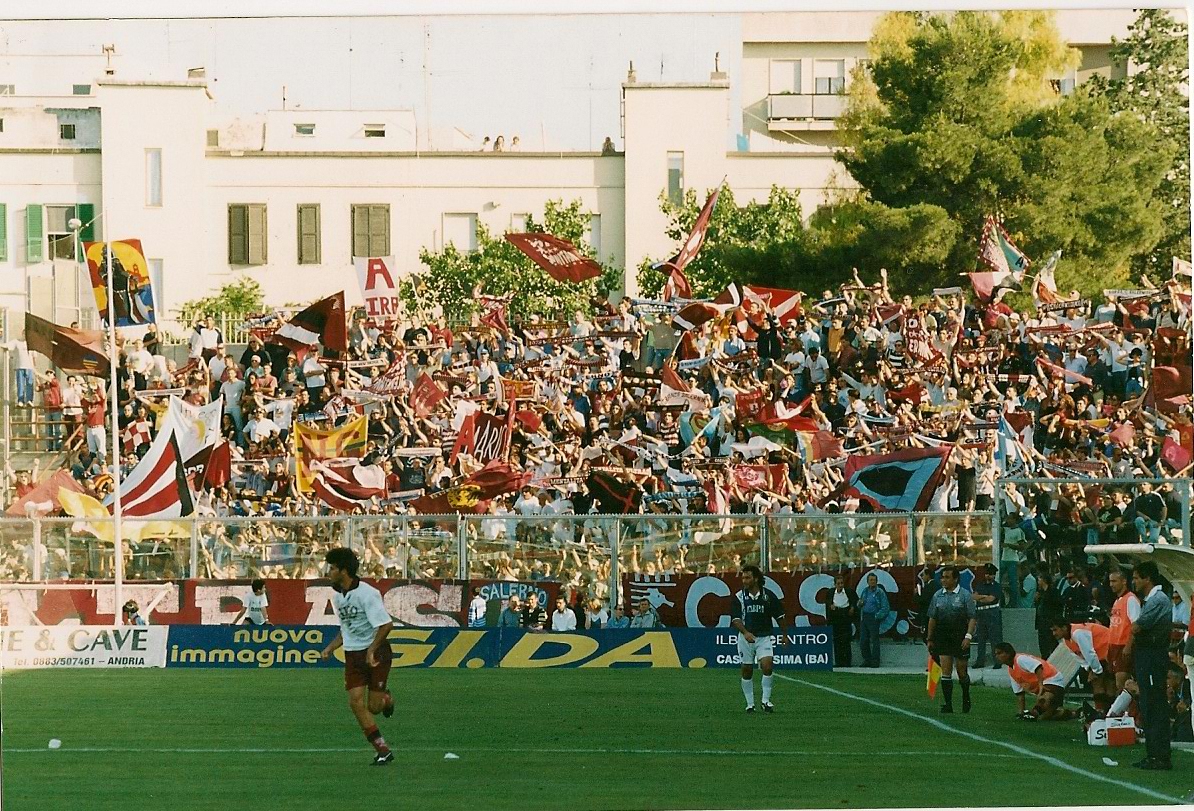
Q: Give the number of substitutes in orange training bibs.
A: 3